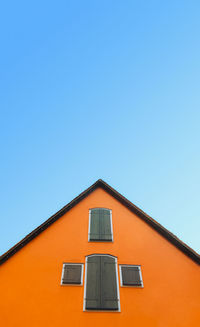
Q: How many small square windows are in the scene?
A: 2